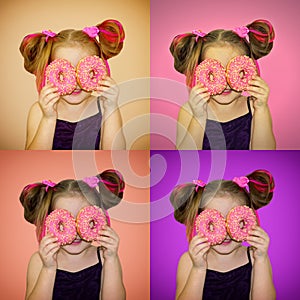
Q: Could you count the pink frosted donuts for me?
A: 8